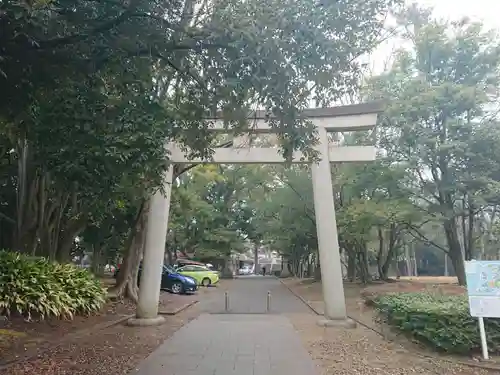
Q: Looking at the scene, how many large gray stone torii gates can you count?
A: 1